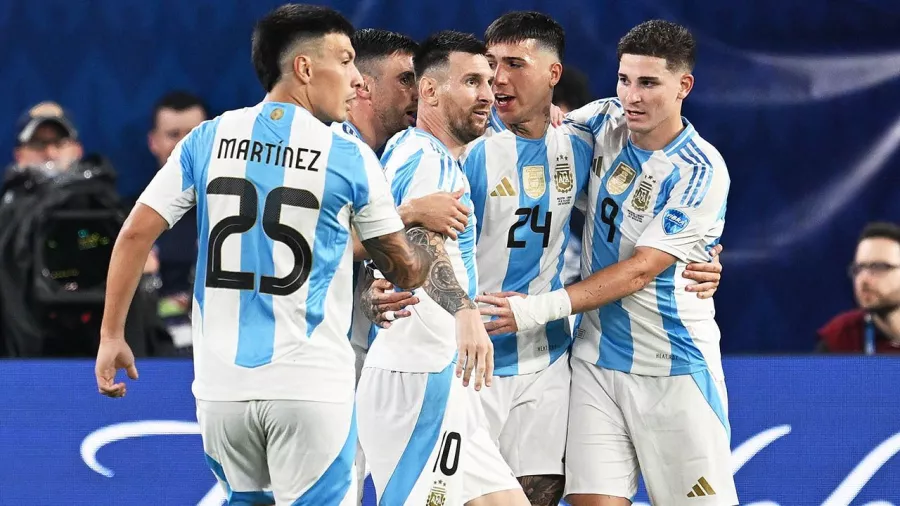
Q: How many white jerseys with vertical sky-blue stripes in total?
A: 5